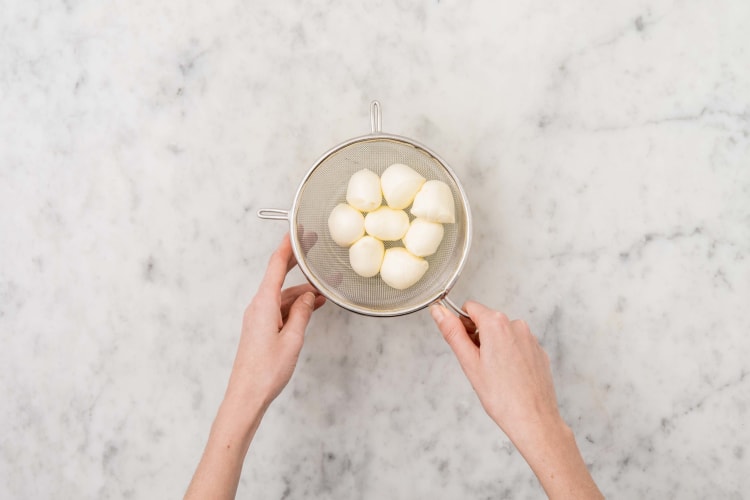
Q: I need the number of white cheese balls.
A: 8